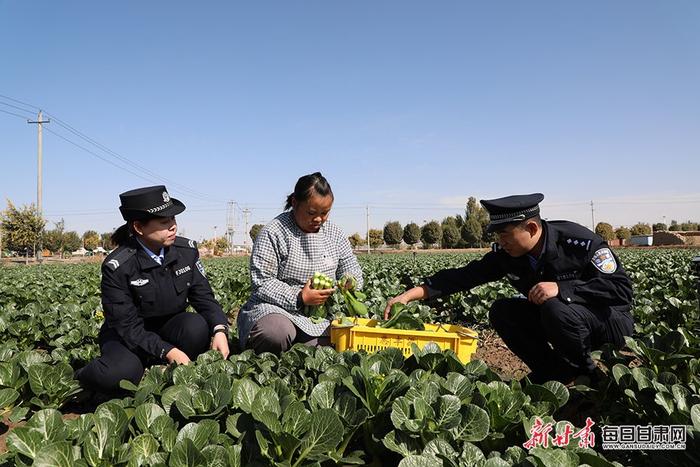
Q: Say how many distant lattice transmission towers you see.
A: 2